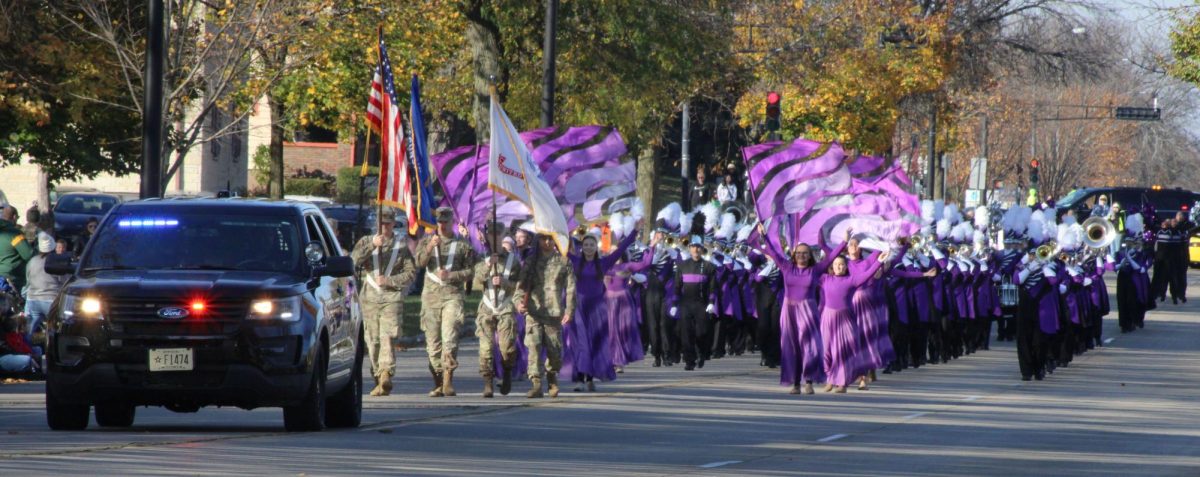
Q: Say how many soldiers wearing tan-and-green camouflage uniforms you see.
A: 4